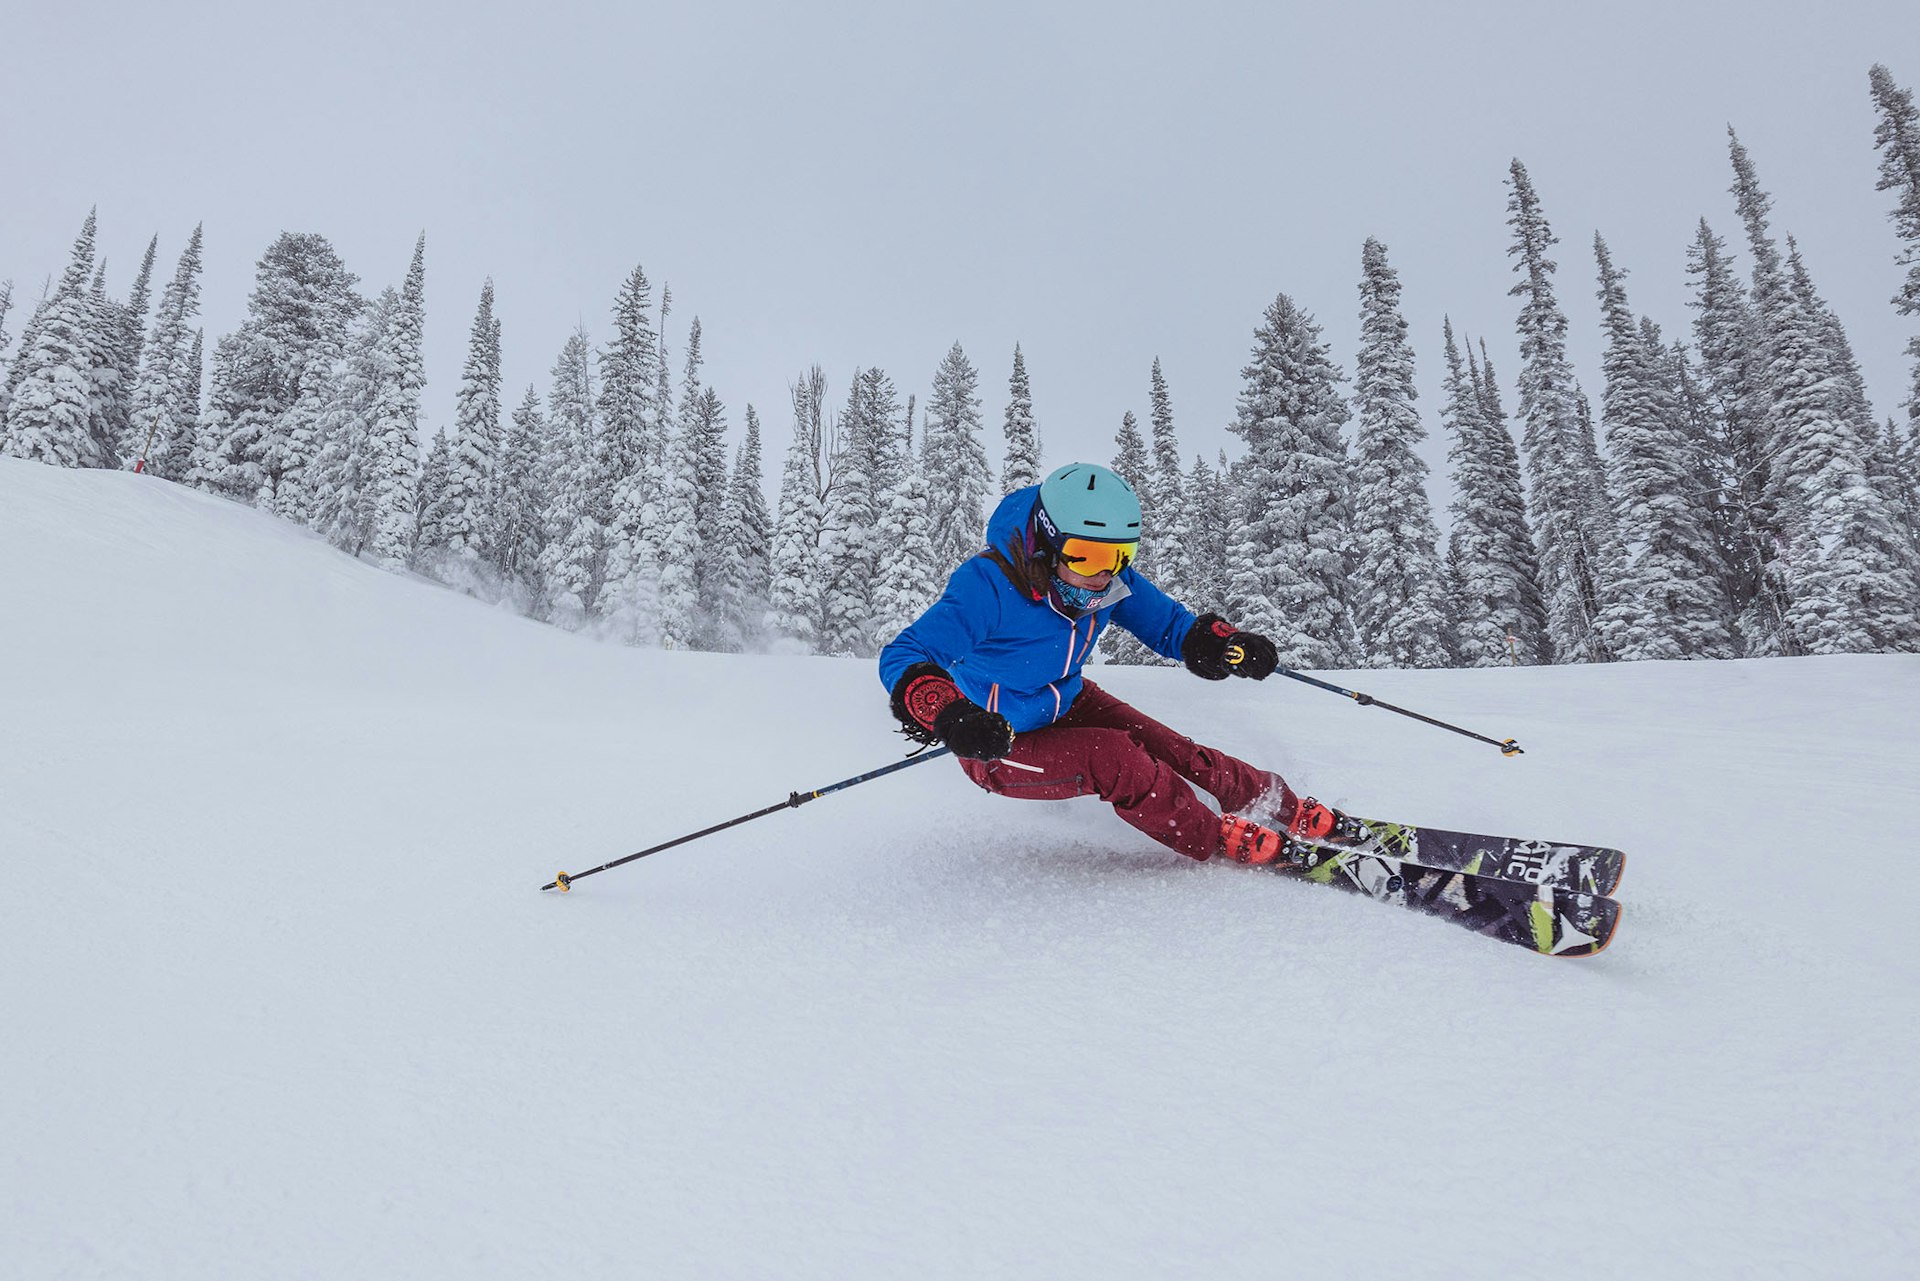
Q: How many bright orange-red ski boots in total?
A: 2